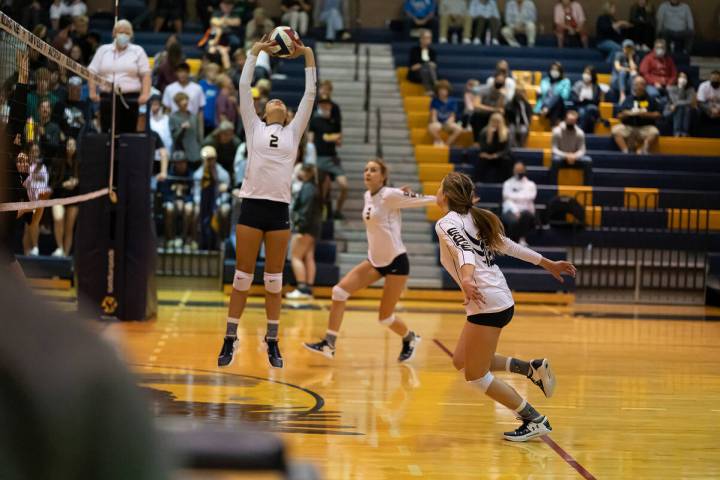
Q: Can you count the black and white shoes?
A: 6